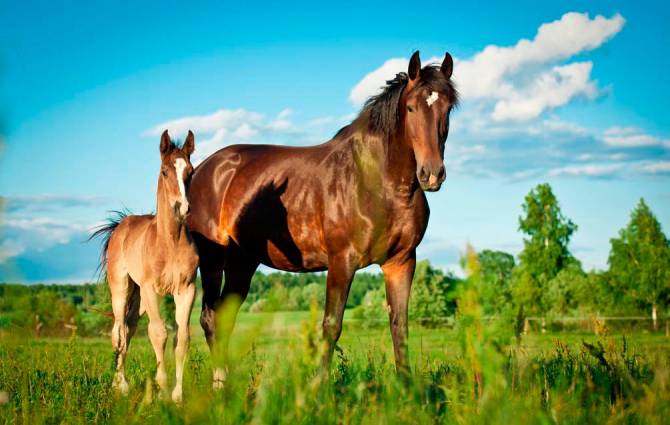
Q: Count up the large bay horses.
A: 1